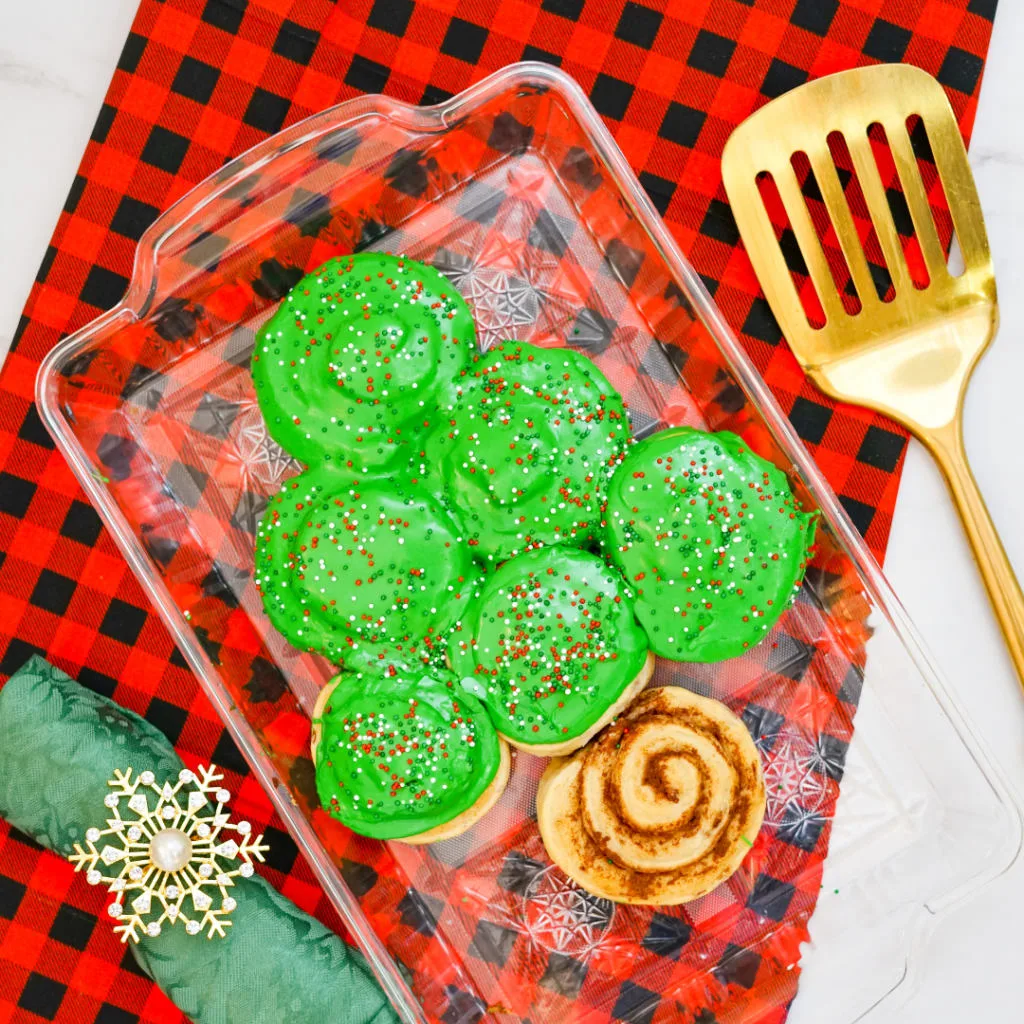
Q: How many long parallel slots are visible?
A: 5